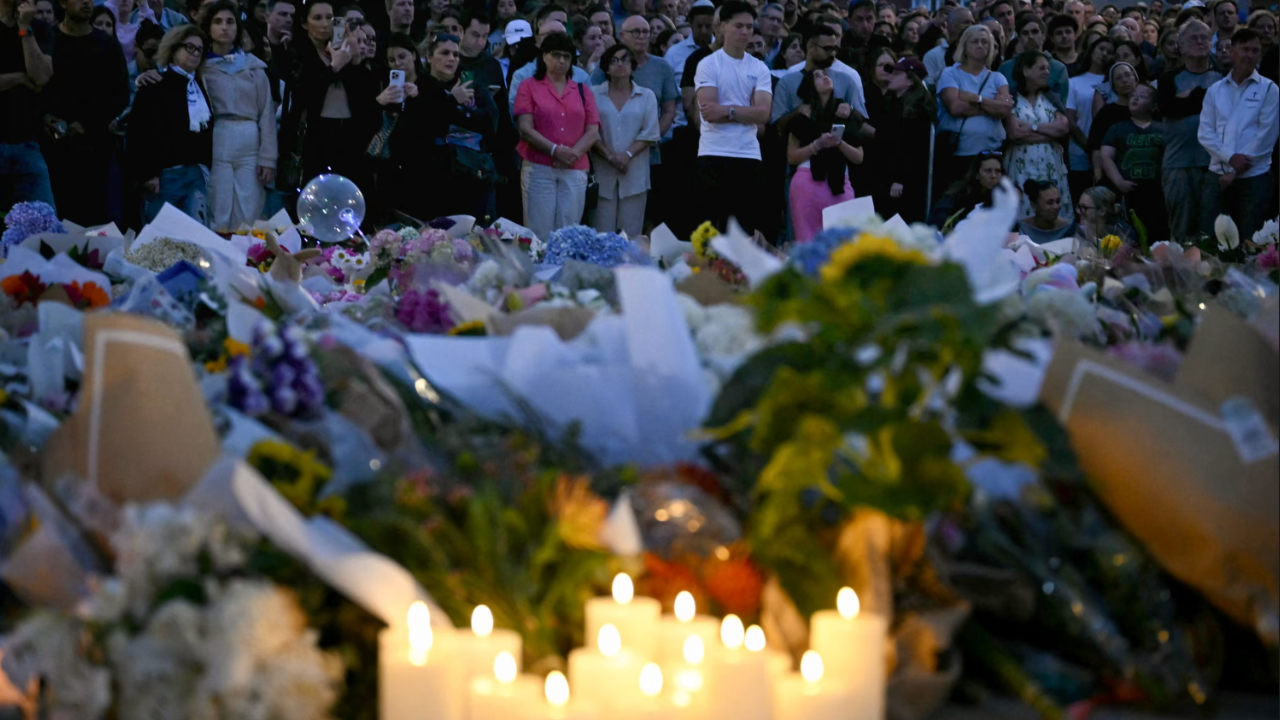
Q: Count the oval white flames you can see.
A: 14